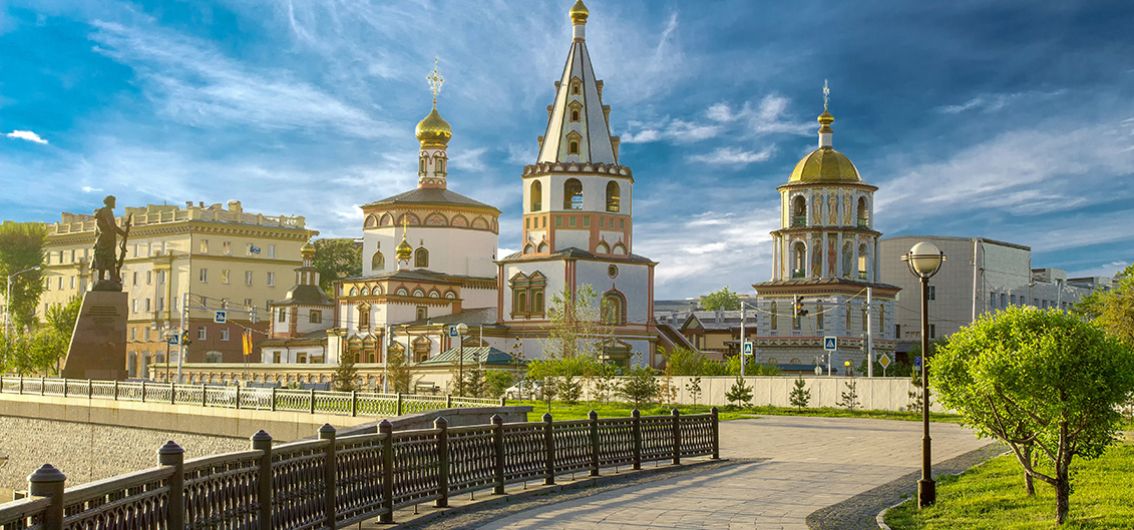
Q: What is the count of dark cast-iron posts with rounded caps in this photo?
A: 12